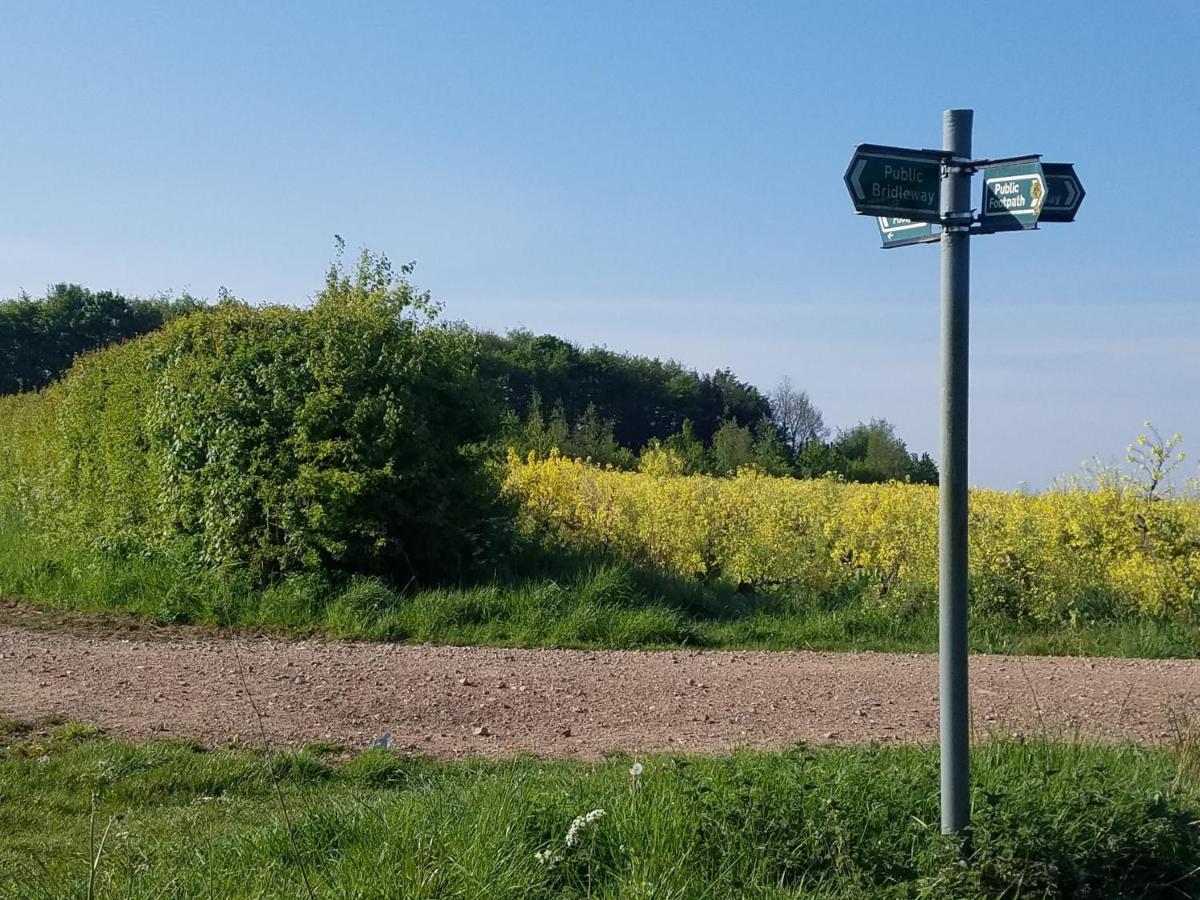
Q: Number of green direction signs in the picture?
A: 4